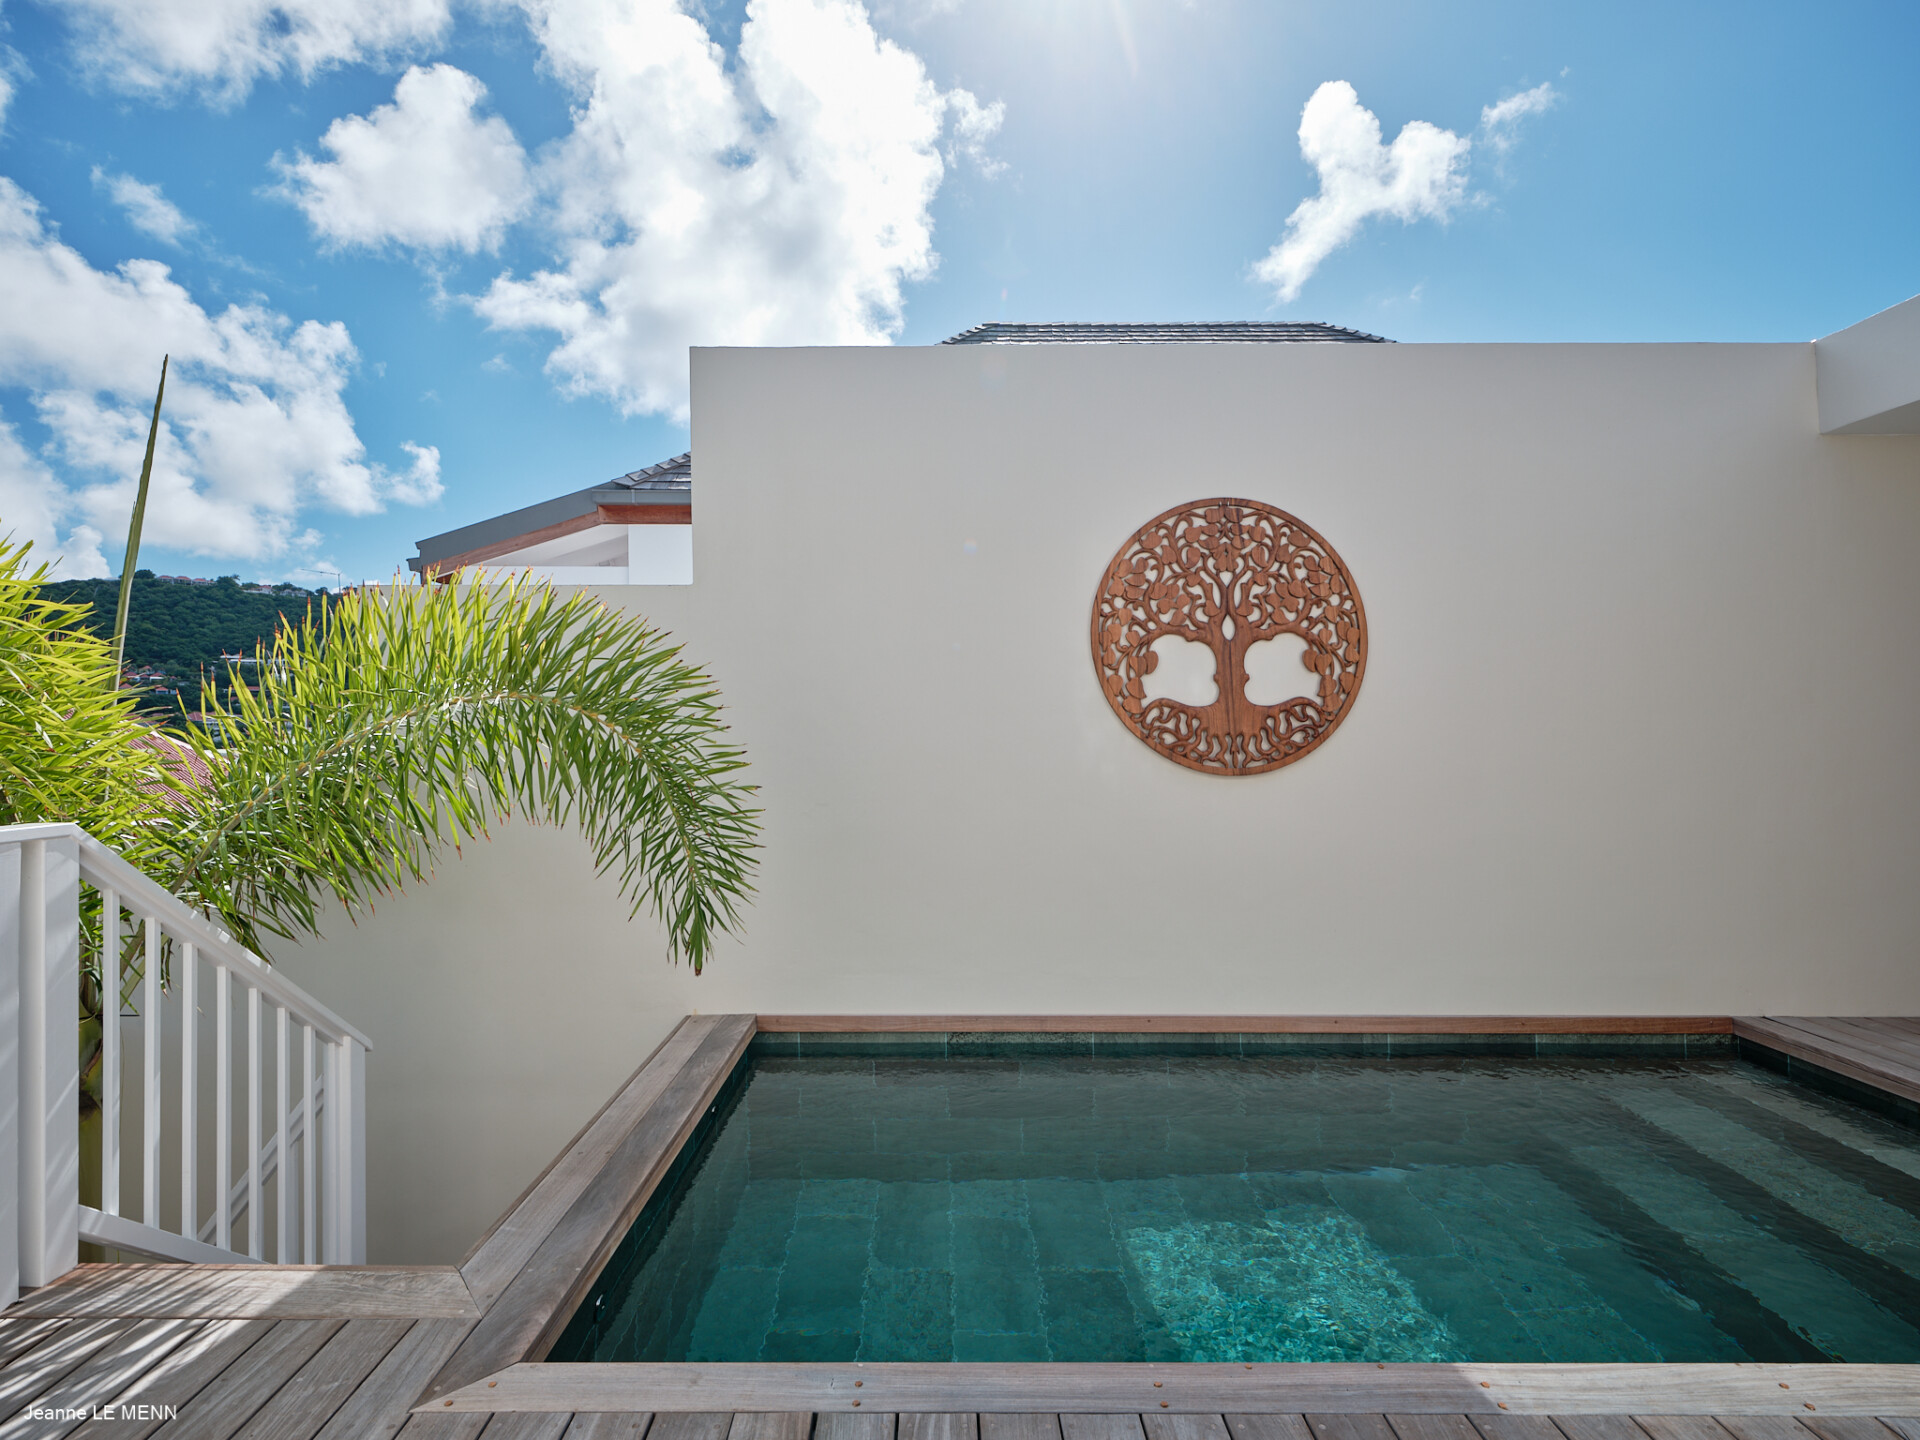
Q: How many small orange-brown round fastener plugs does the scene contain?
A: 12